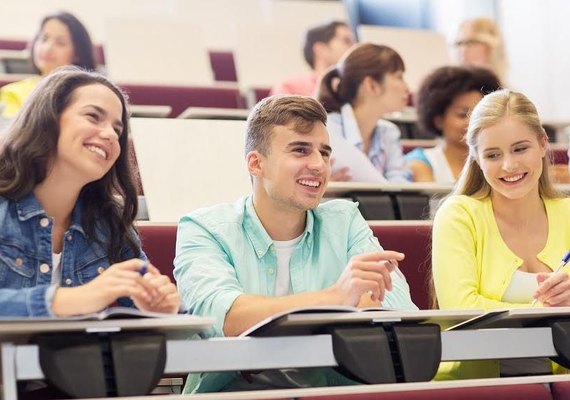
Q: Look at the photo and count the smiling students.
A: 3